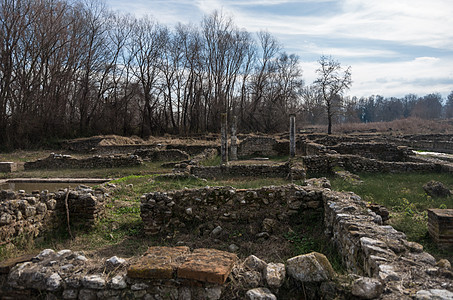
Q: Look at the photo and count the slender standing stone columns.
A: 3